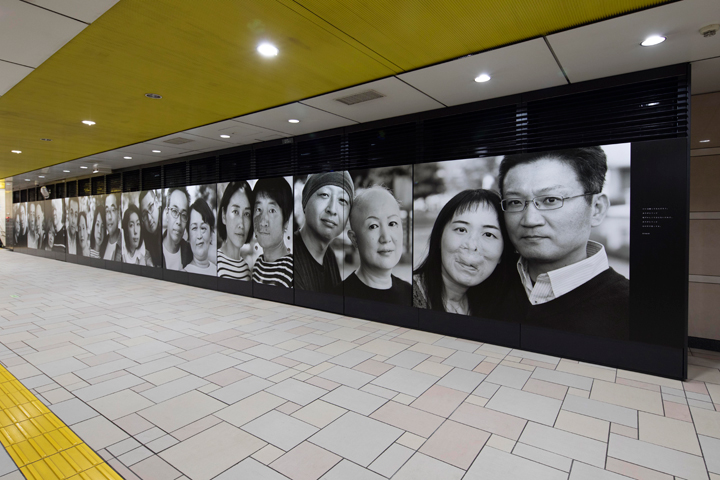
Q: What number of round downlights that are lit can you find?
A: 13